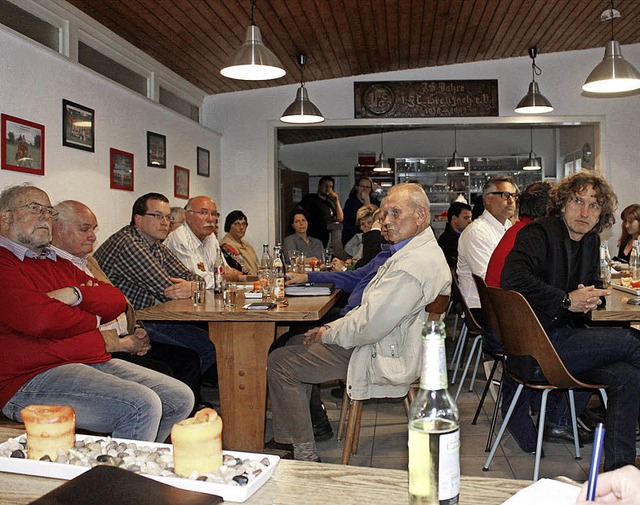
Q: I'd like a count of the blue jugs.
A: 0